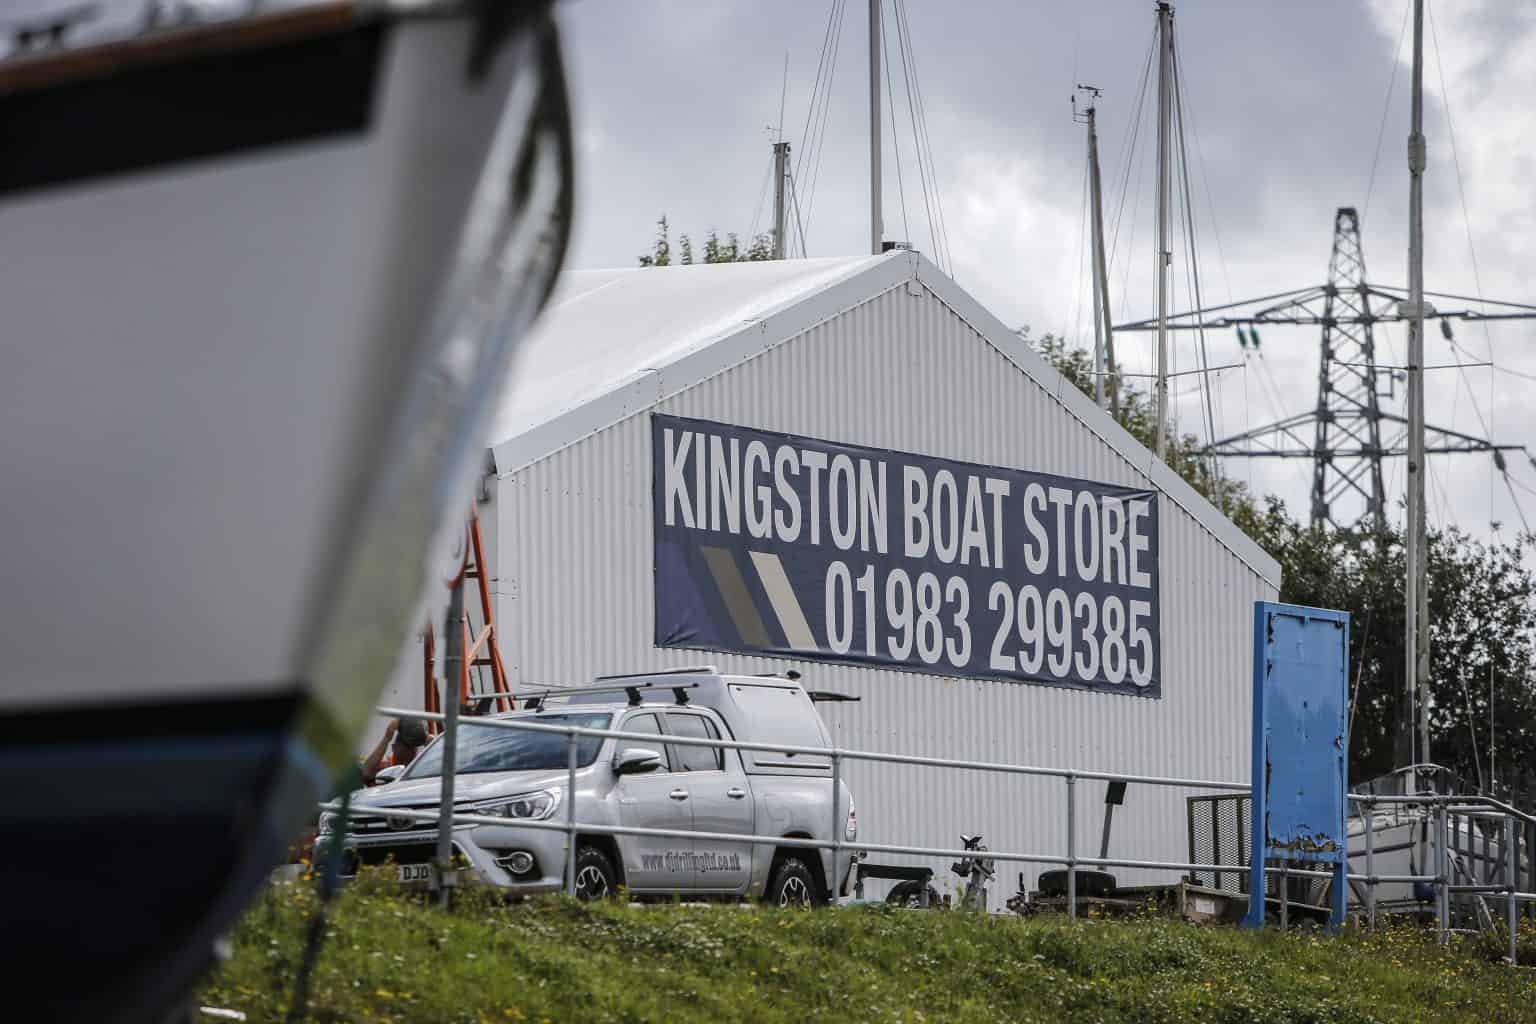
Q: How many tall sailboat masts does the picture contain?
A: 5